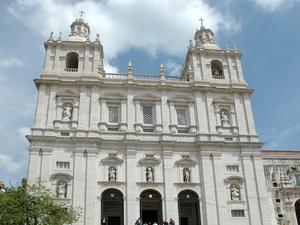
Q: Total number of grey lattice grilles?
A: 3